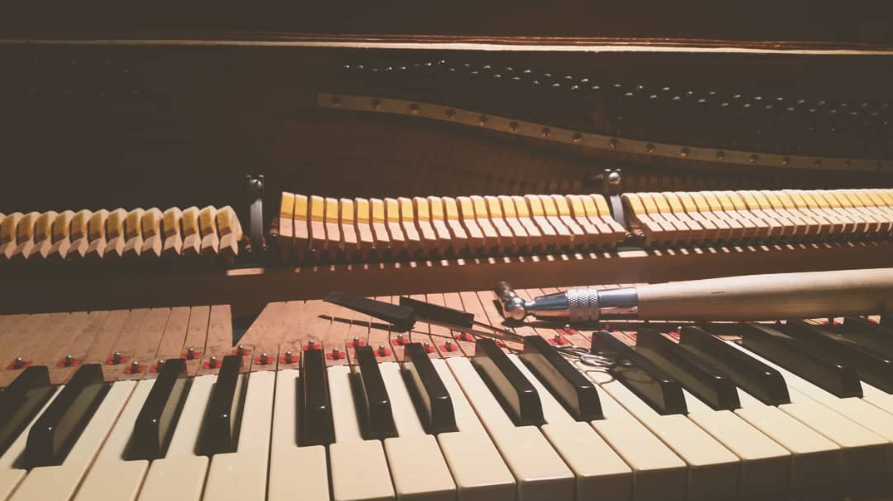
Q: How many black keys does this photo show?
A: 15